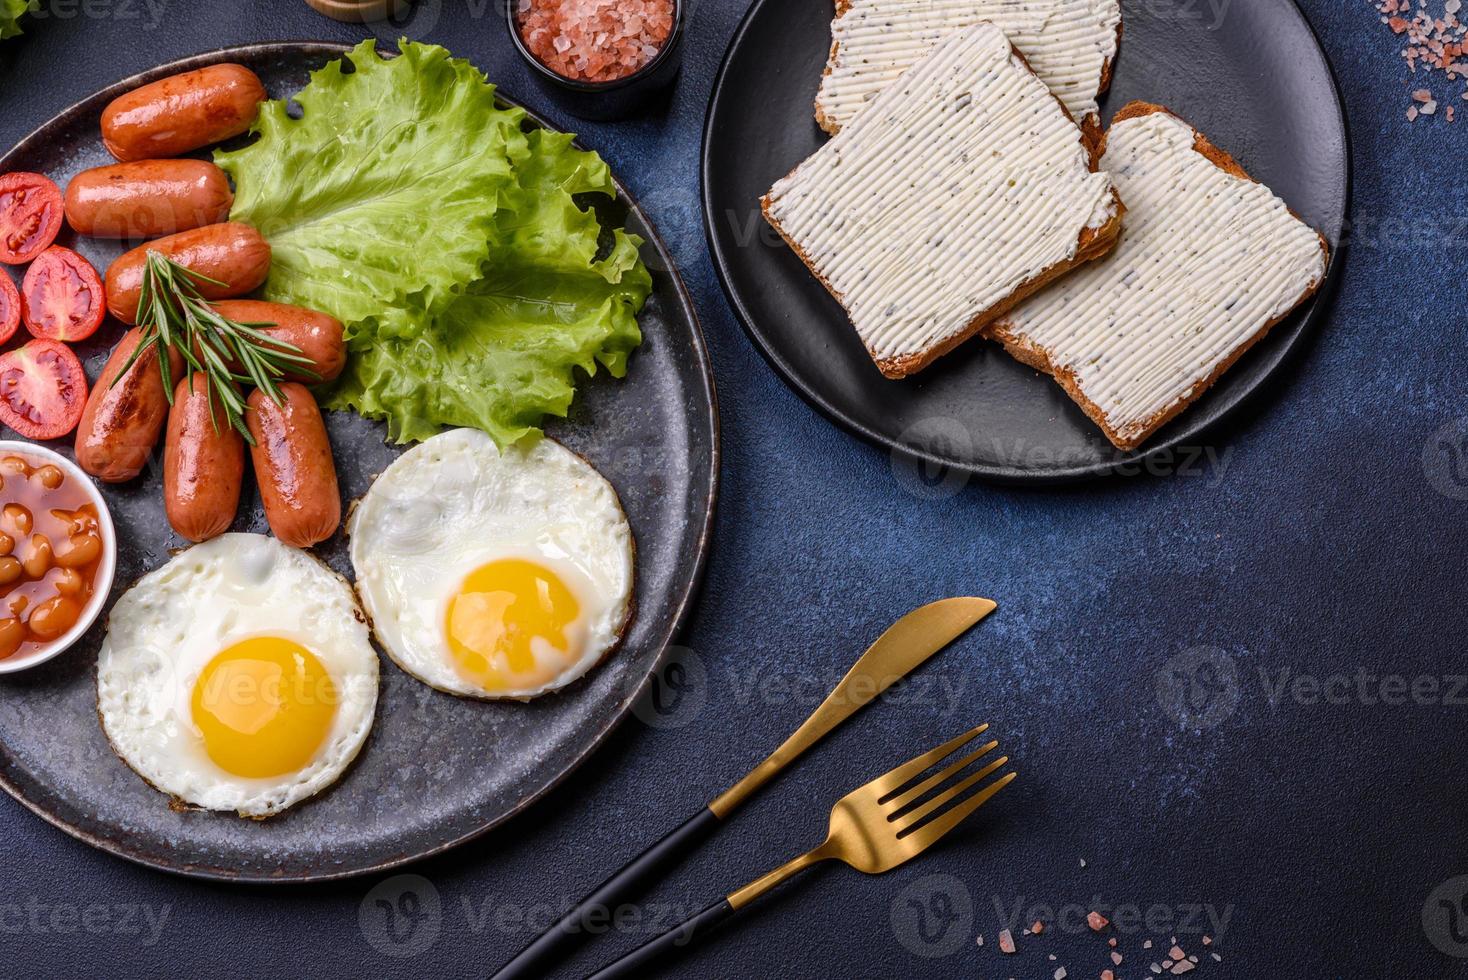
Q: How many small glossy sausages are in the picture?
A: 7